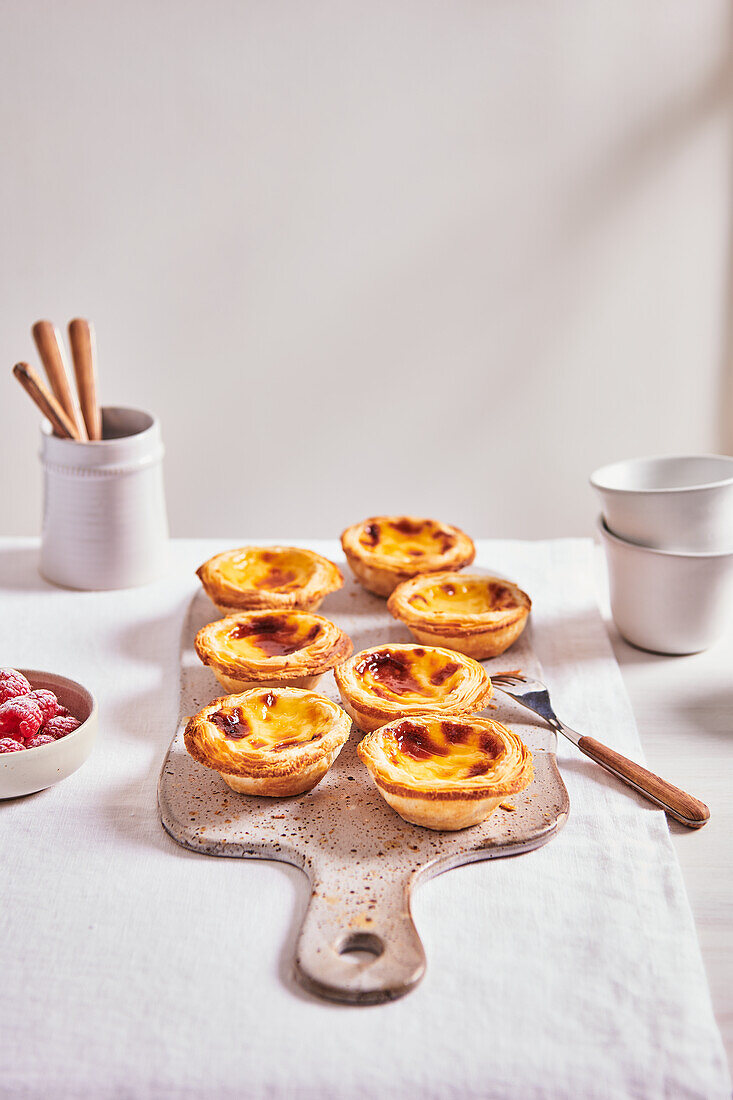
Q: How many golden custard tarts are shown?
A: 7